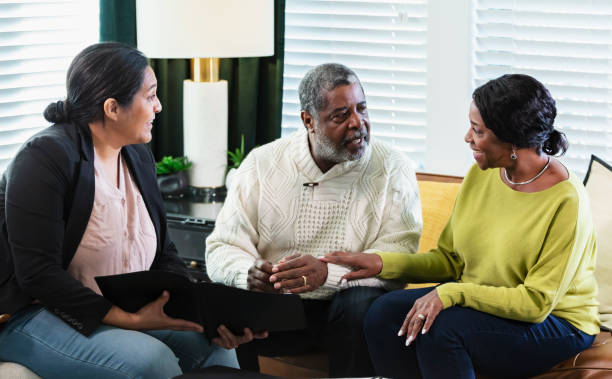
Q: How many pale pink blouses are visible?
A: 1